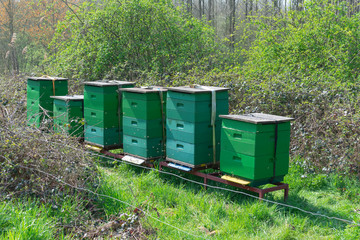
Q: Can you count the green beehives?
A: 6